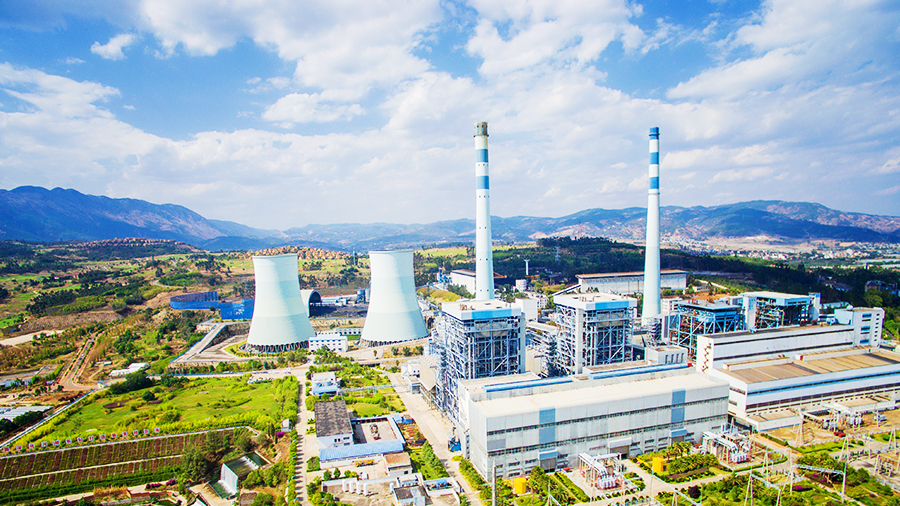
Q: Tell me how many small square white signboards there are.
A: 14